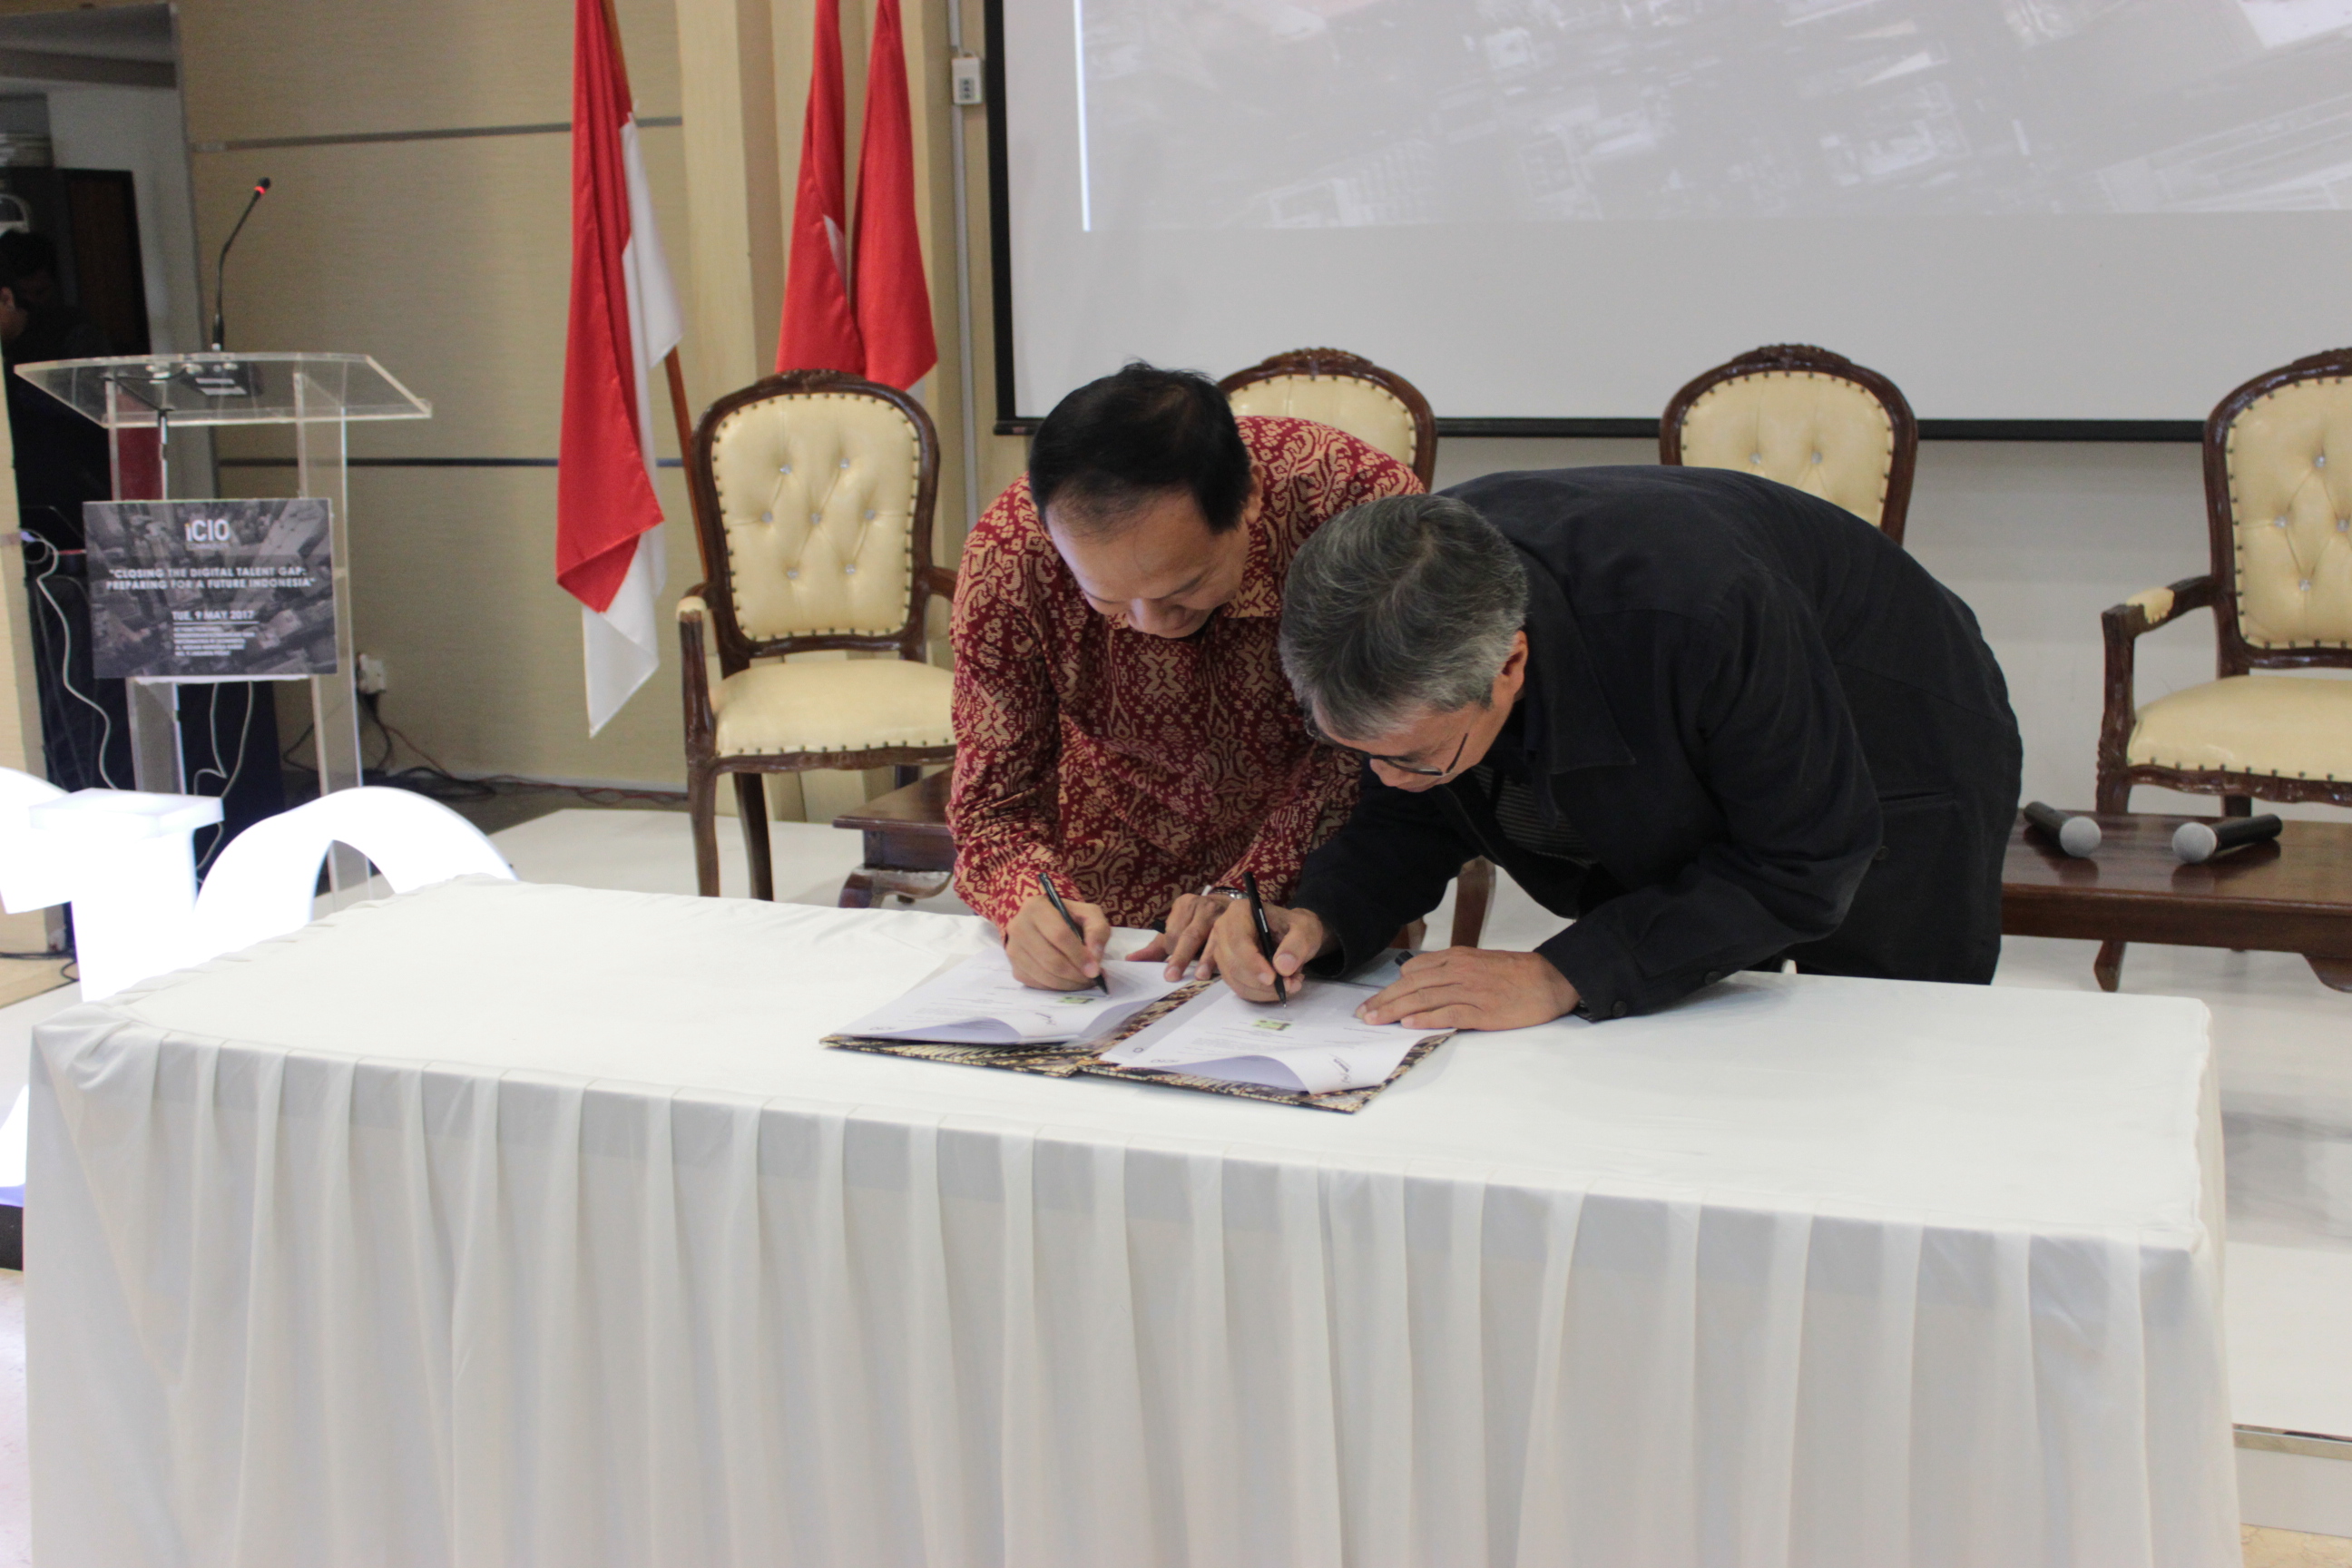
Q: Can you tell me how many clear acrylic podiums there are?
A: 1